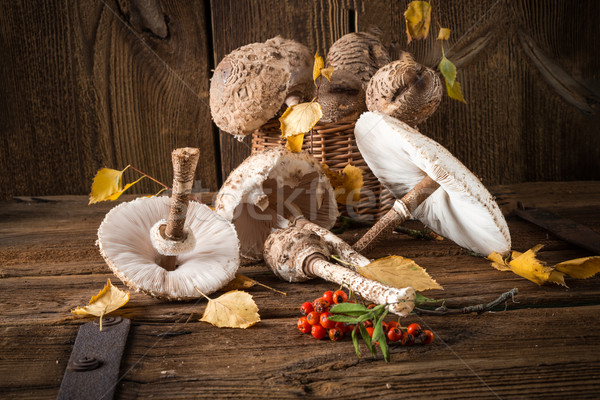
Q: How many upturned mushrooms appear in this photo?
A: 1